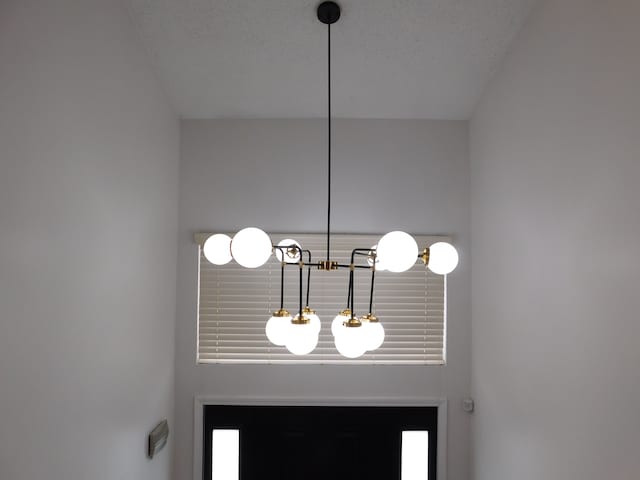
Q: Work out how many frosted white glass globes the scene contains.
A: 12